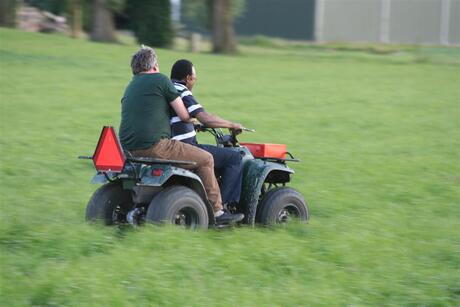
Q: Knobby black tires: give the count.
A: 3